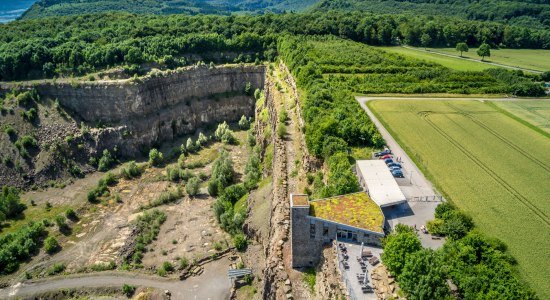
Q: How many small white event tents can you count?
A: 0